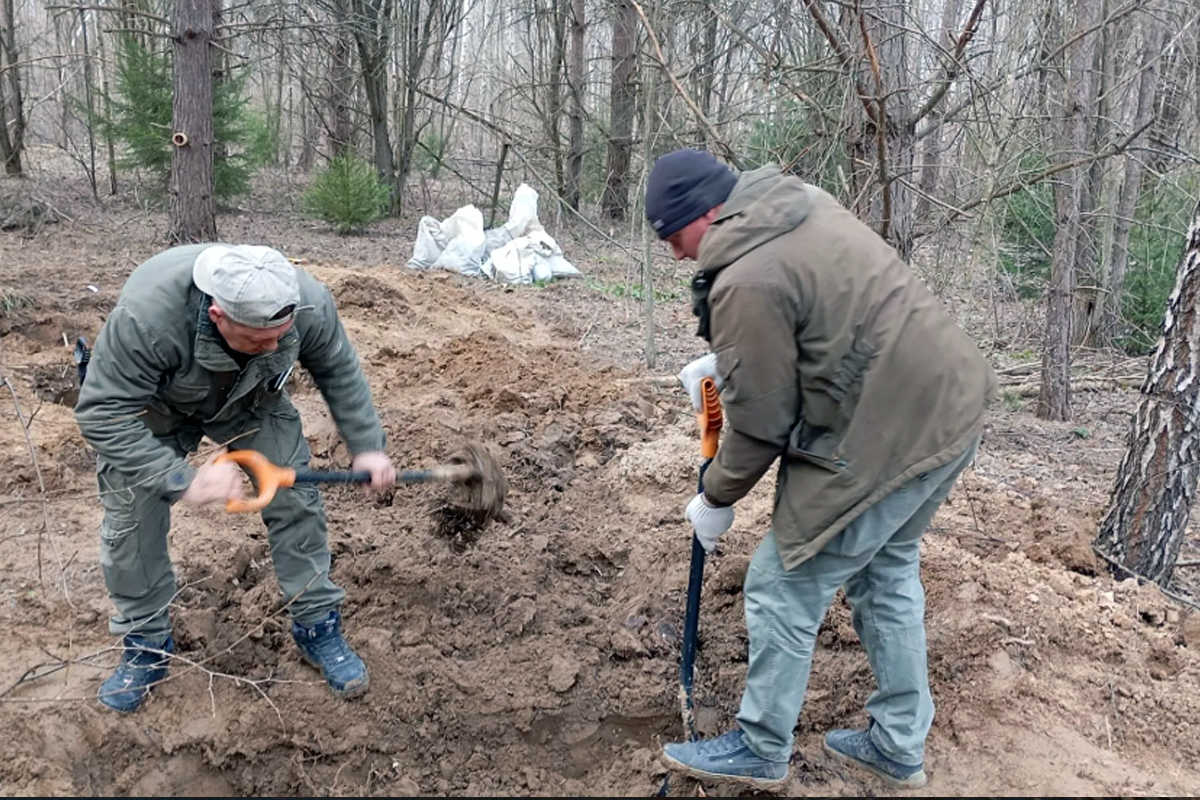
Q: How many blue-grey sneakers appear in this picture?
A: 2